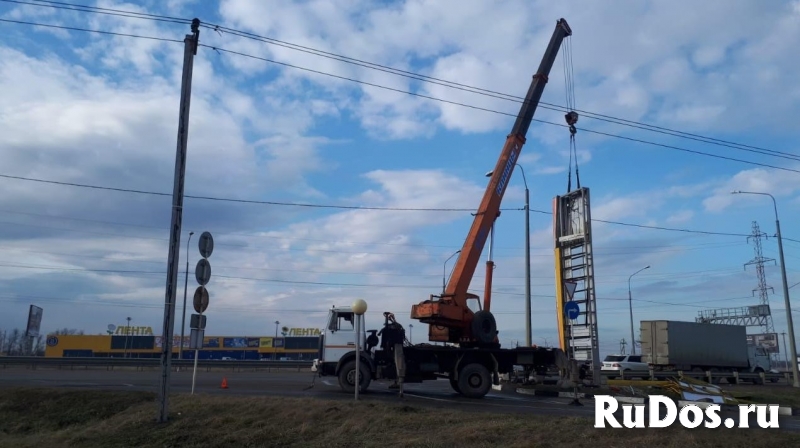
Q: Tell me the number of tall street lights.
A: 5